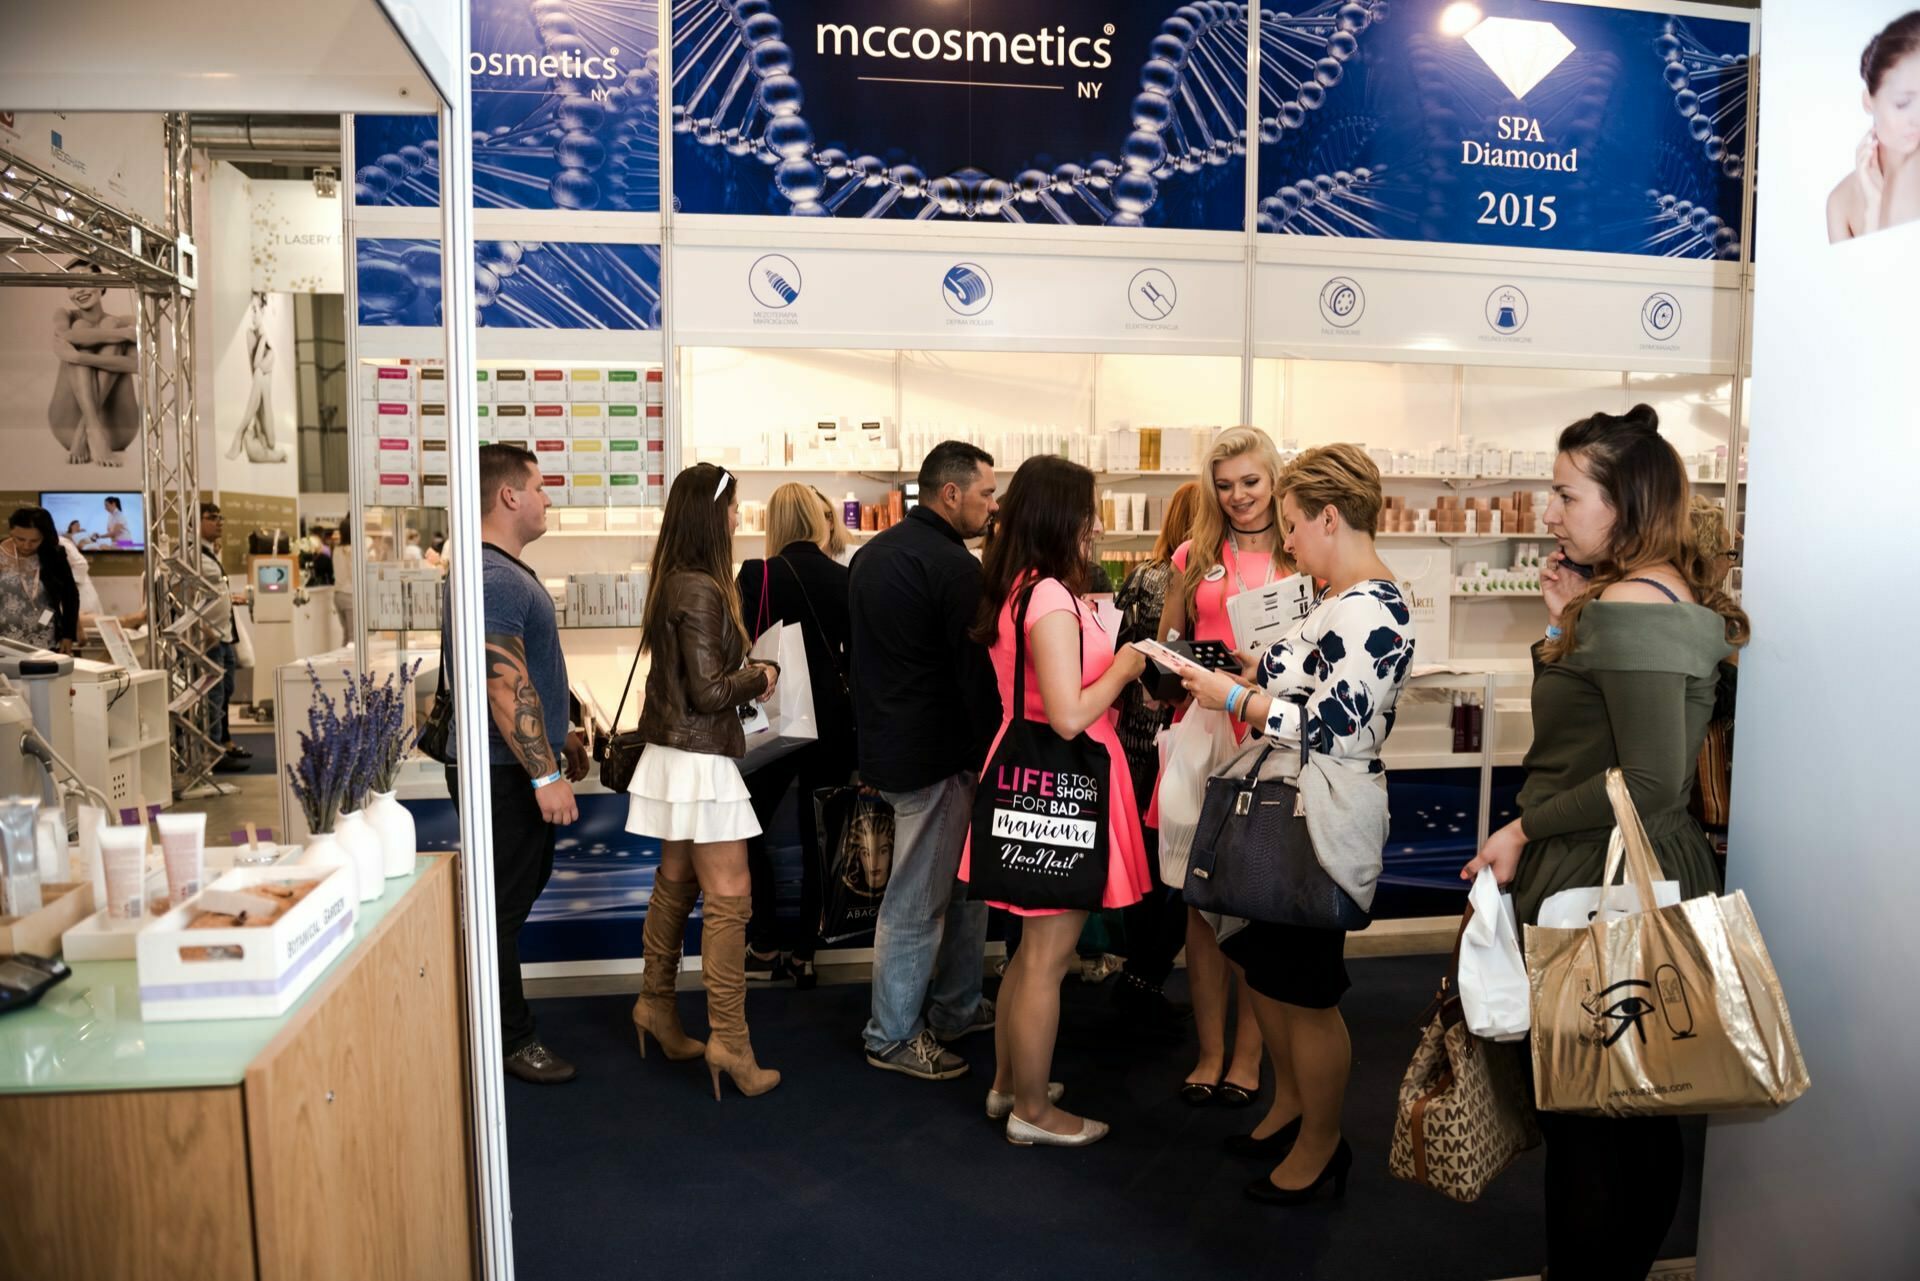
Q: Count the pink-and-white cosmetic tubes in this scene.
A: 2